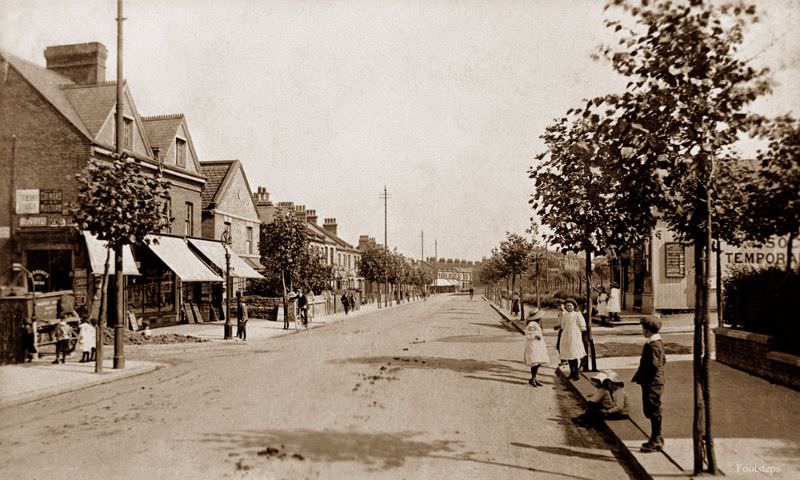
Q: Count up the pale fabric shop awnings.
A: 3